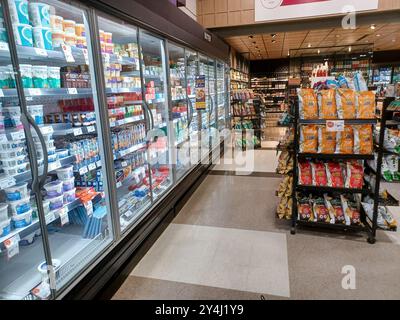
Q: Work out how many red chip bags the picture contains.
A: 4